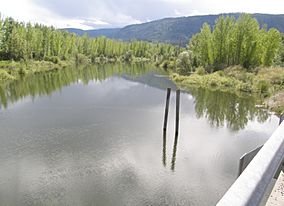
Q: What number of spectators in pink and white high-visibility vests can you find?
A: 0